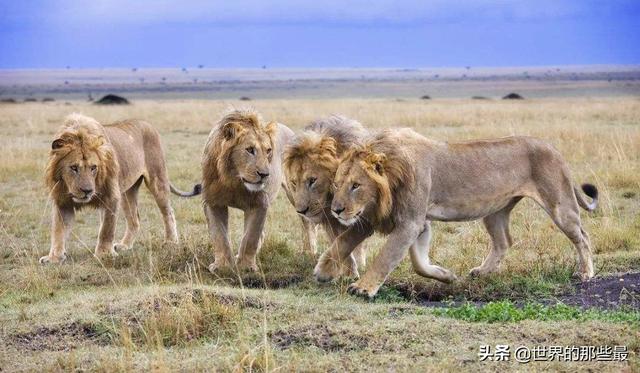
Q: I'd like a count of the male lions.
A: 4